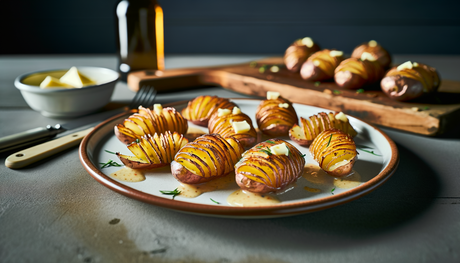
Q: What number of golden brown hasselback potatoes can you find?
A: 14